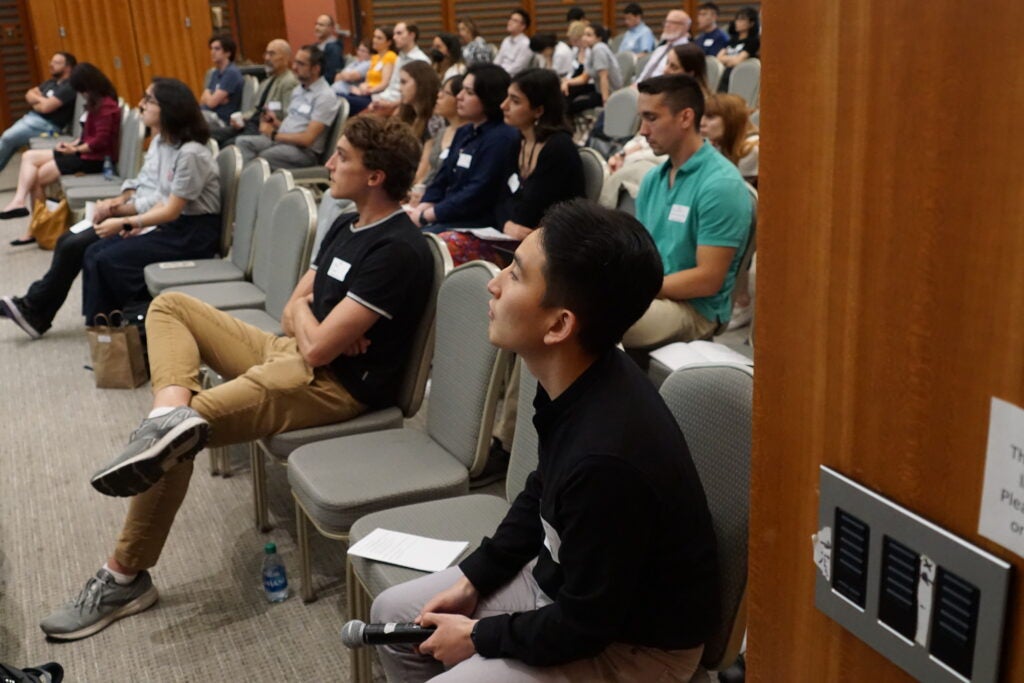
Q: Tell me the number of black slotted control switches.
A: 3